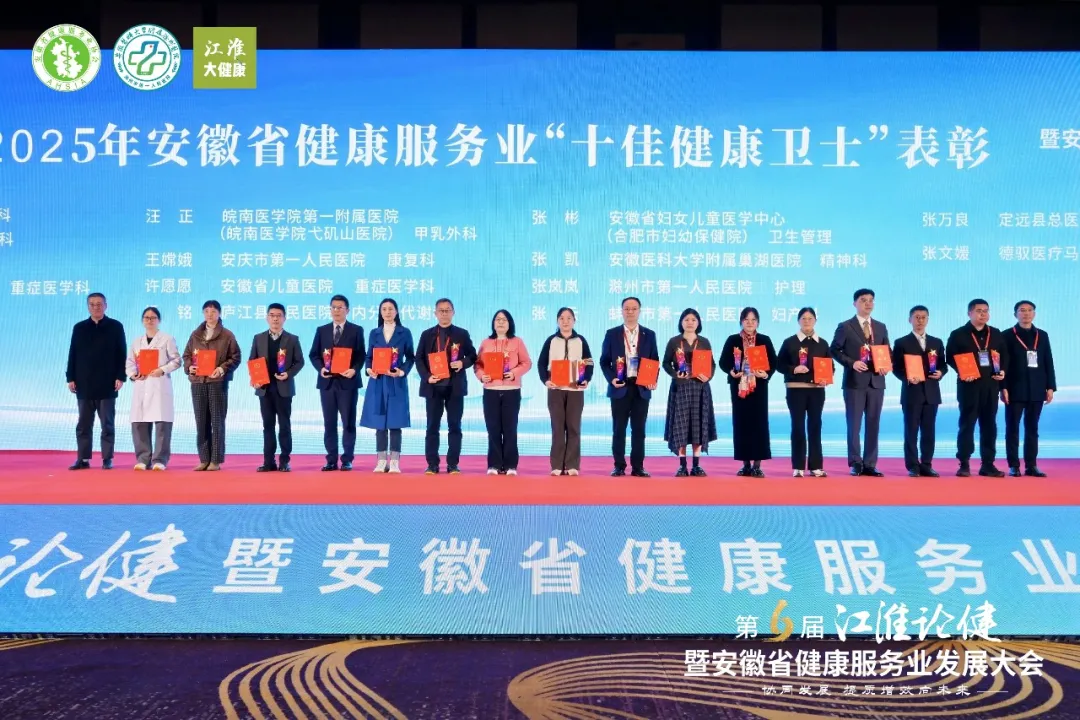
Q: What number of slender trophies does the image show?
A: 15